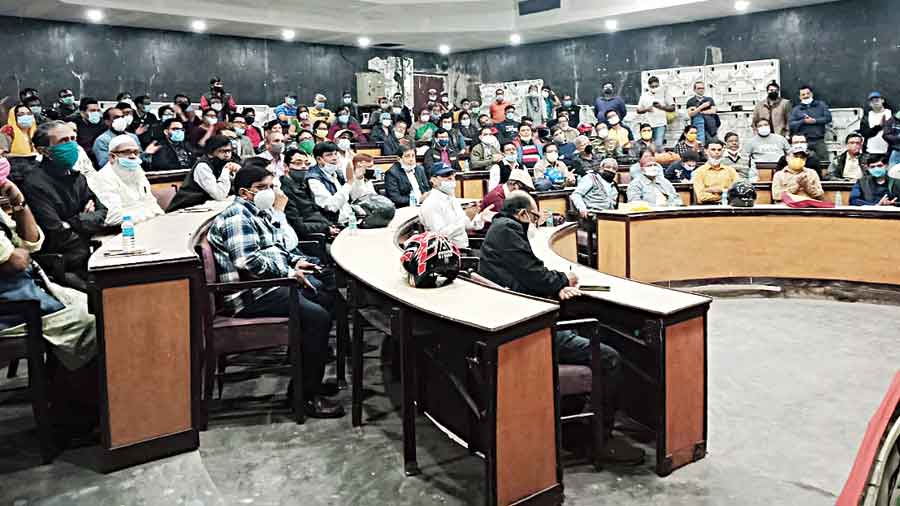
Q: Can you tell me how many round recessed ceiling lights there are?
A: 8